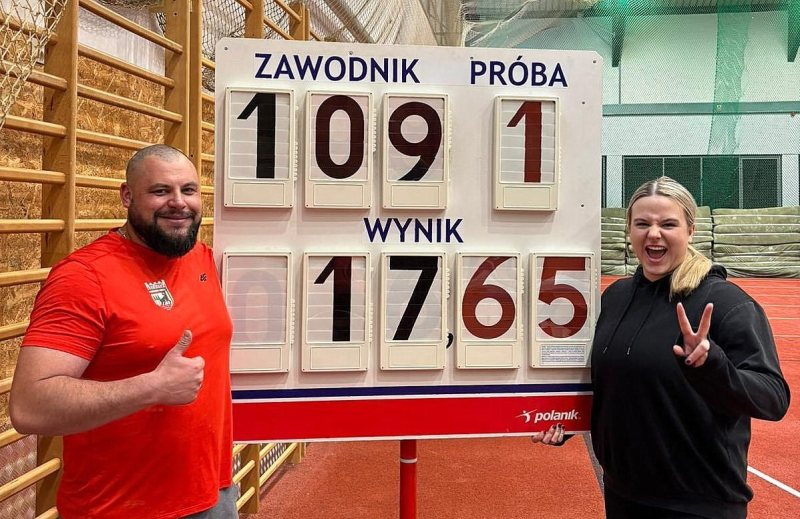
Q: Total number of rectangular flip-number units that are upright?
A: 9